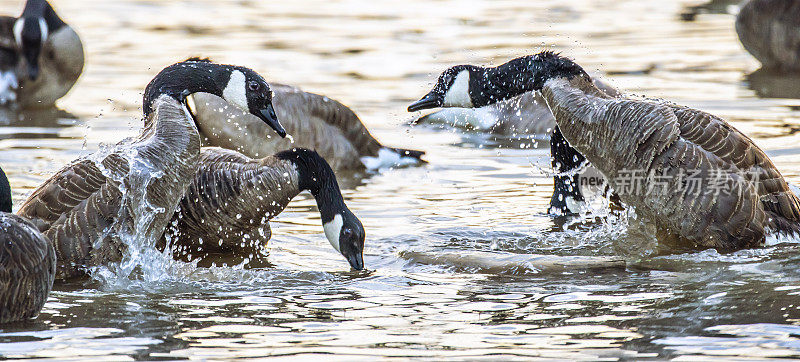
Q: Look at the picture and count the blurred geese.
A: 4